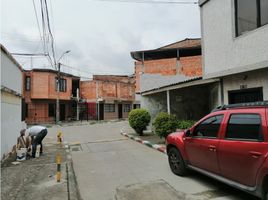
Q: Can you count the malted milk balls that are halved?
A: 0